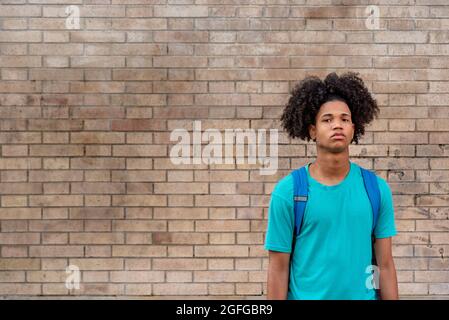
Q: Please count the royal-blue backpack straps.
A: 2